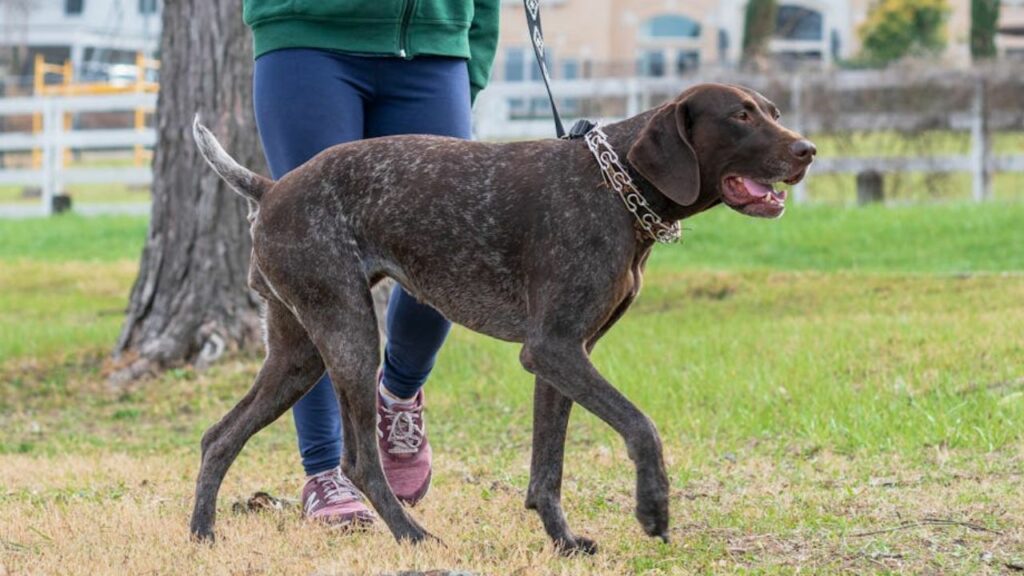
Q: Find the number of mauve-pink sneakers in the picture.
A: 2